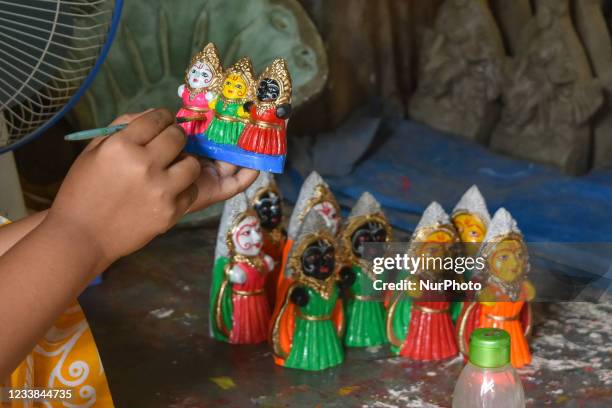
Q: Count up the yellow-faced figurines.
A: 4